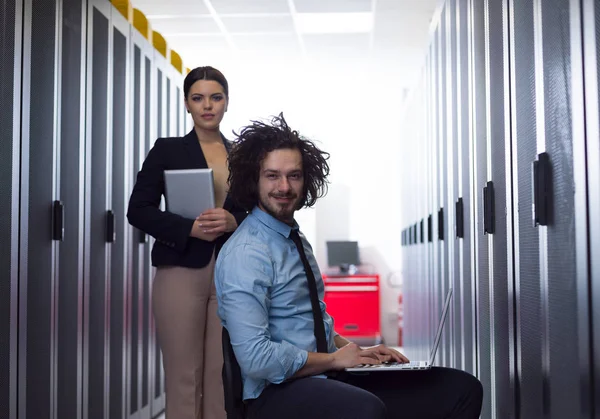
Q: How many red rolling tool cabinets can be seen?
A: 1